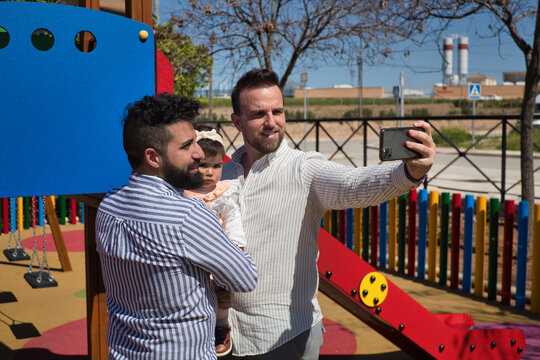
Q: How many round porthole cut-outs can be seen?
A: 3